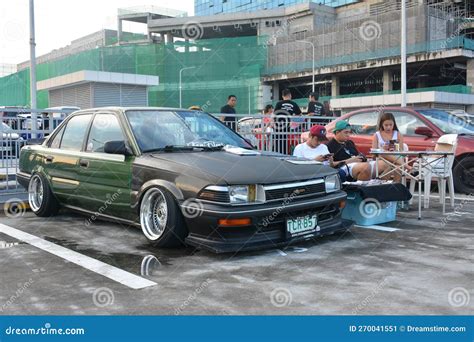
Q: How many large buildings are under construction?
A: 1